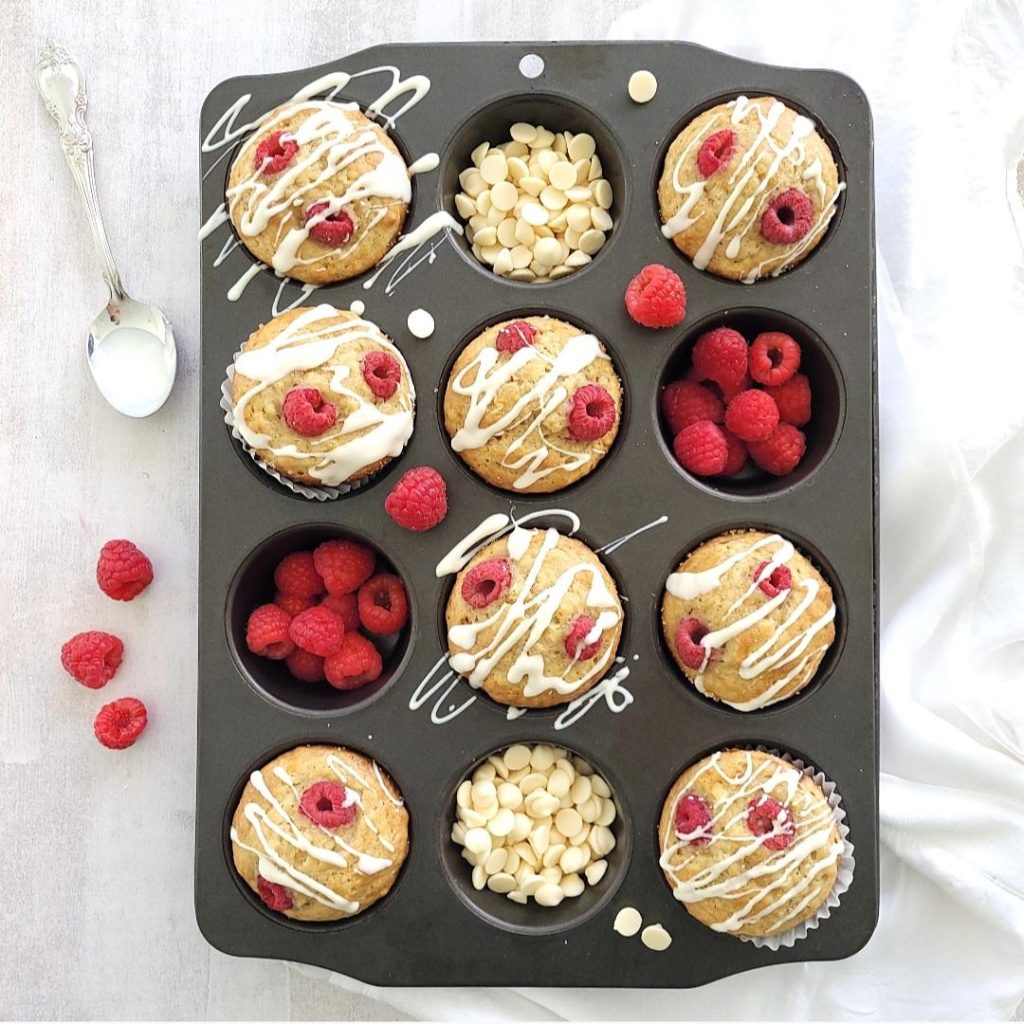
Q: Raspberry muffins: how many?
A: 8